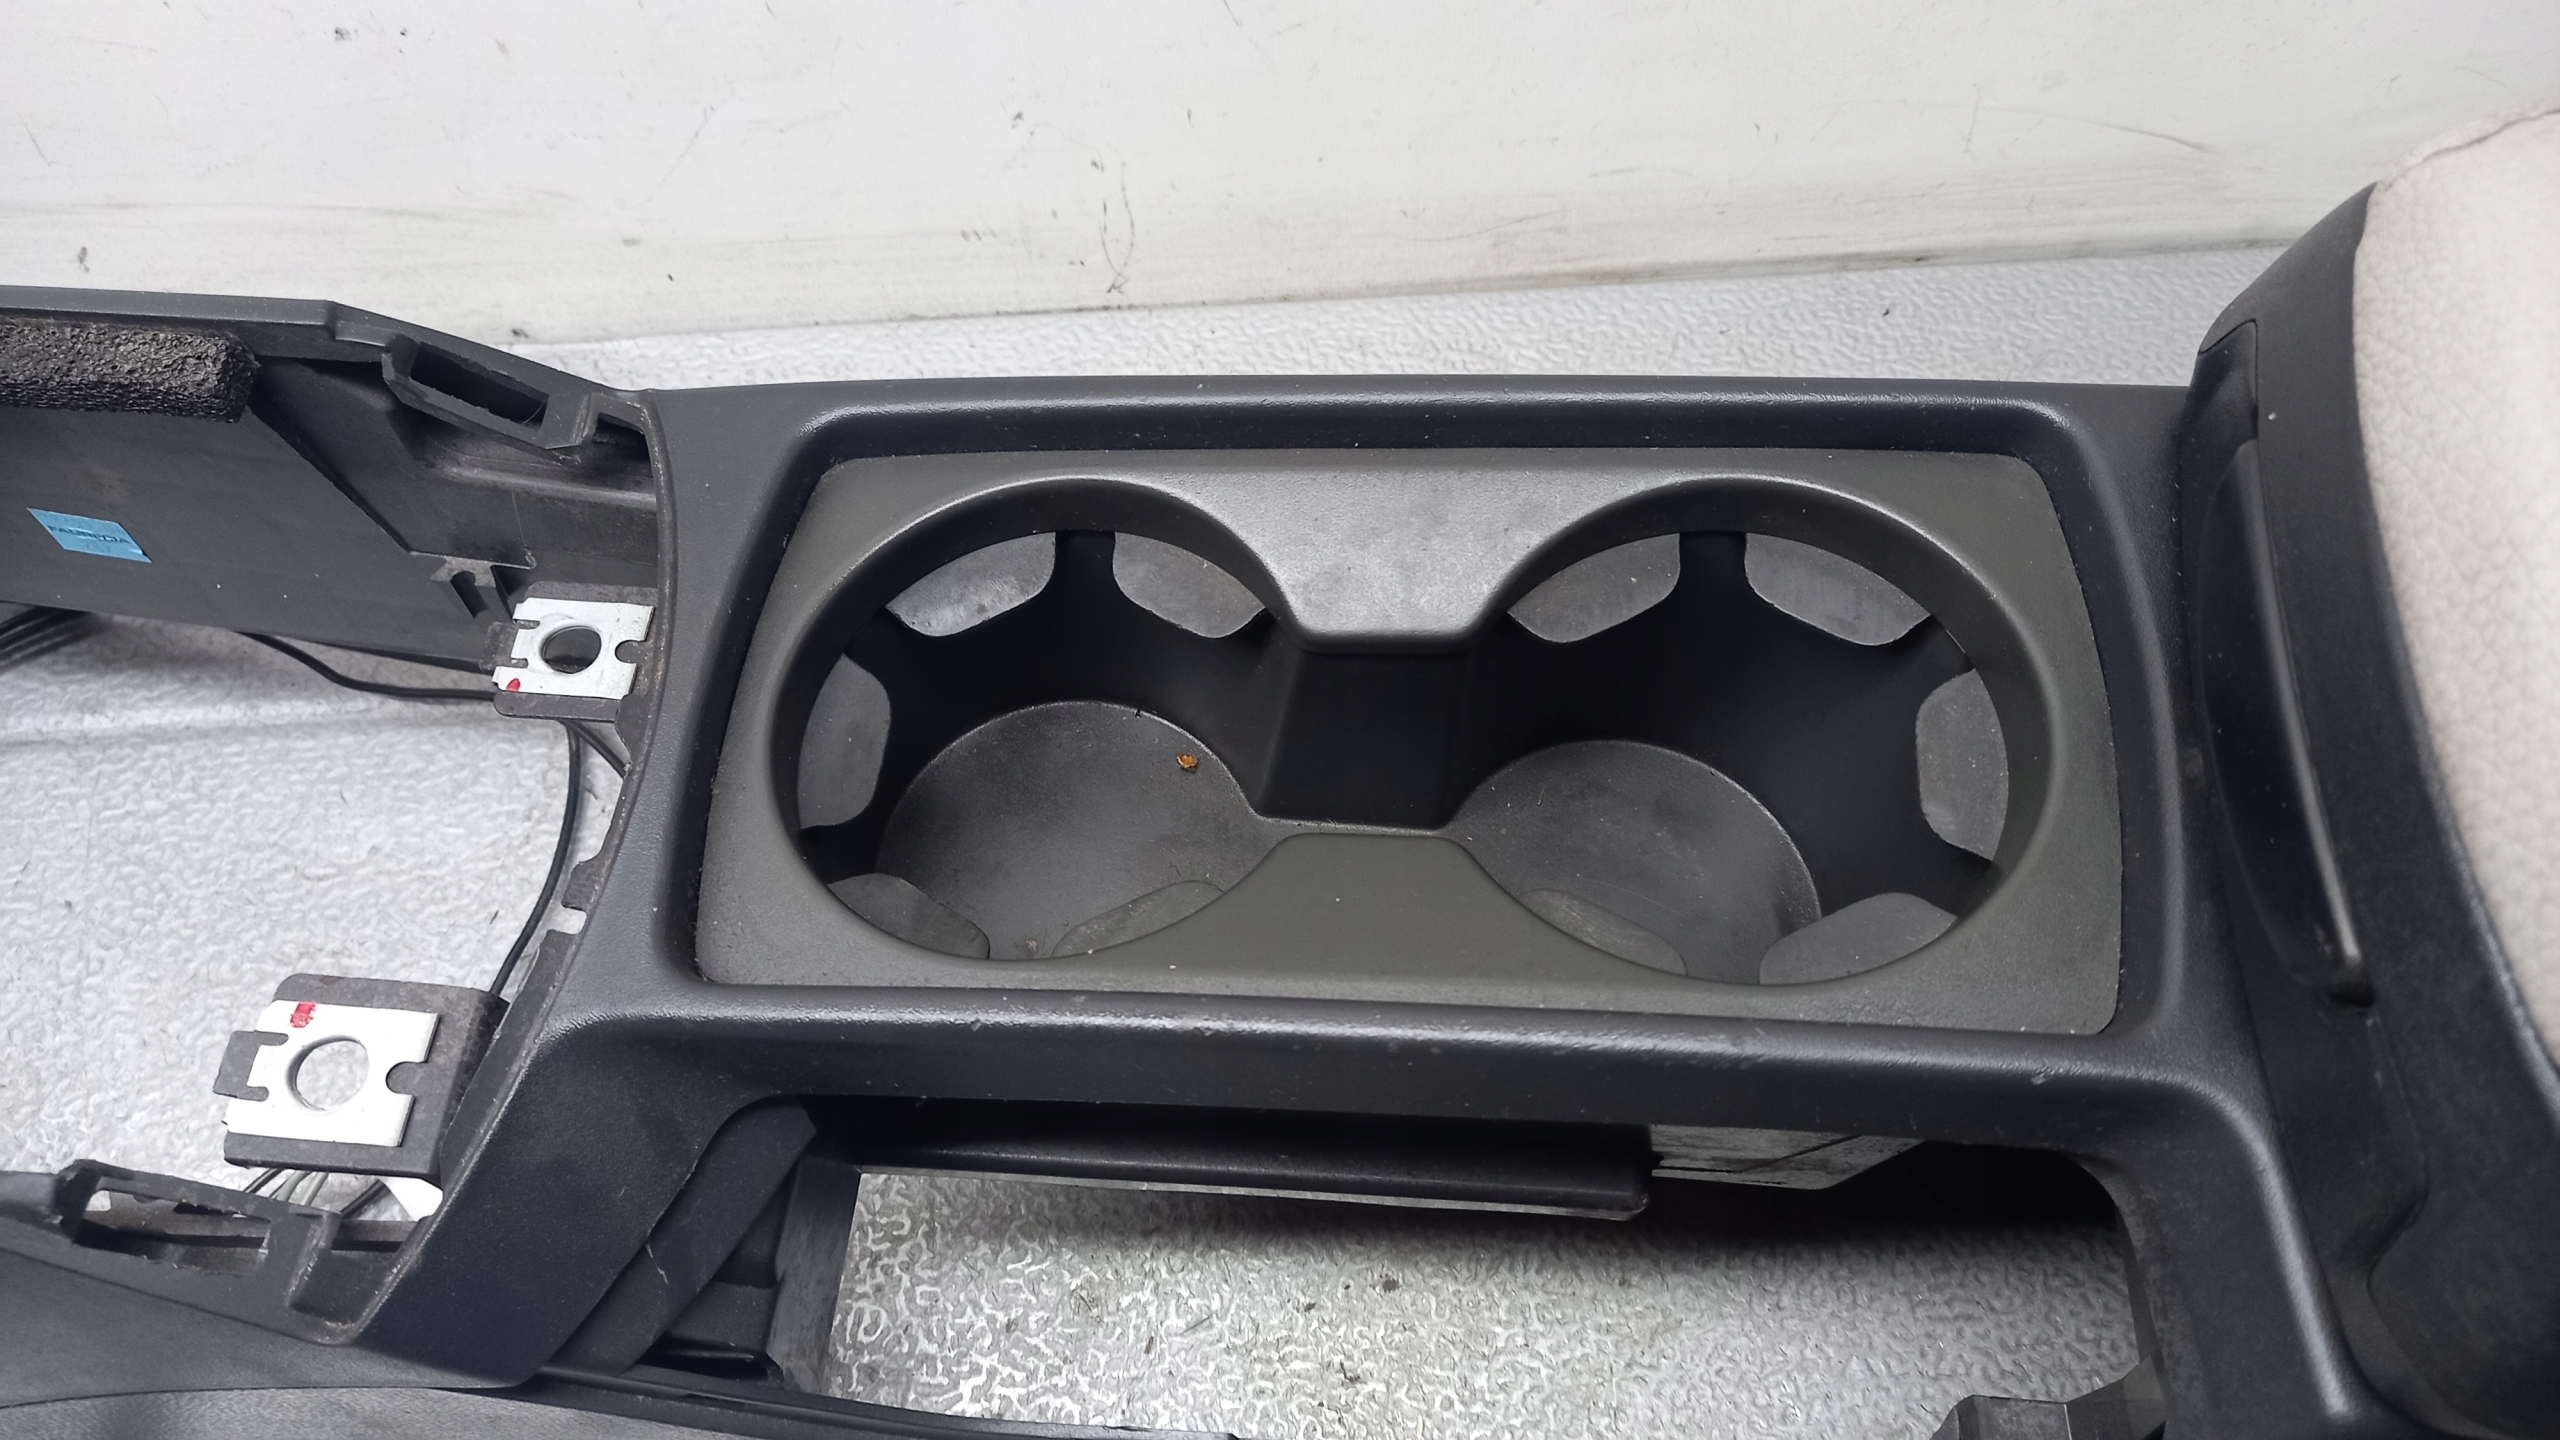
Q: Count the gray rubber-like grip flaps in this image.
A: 10